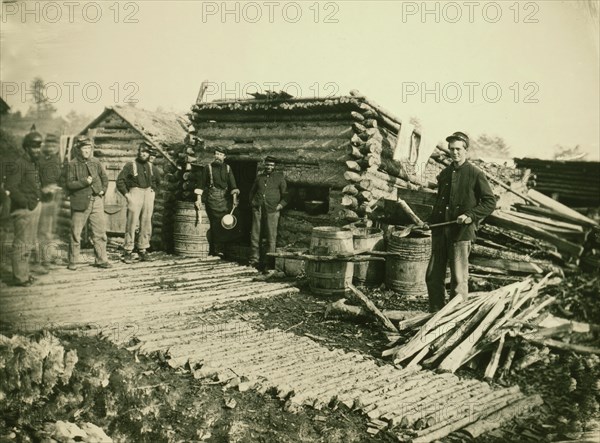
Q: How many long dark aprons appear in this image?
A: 1